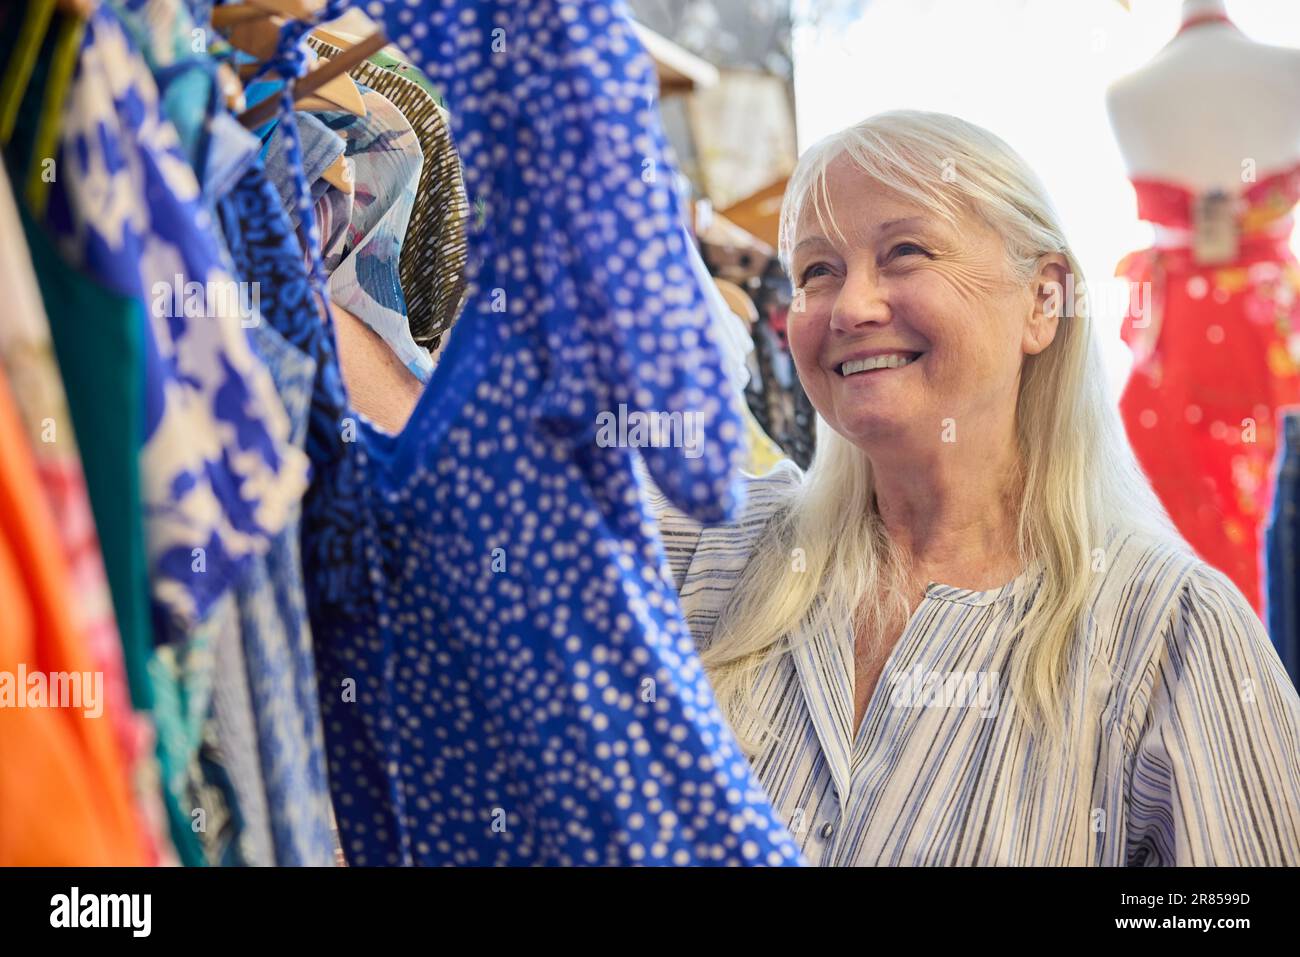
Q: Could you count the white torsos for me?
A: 1